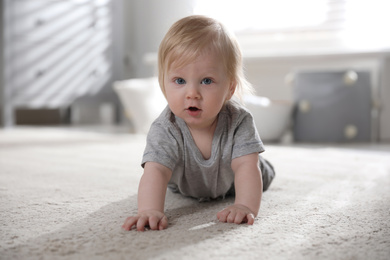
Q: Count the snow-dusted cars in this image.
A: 0